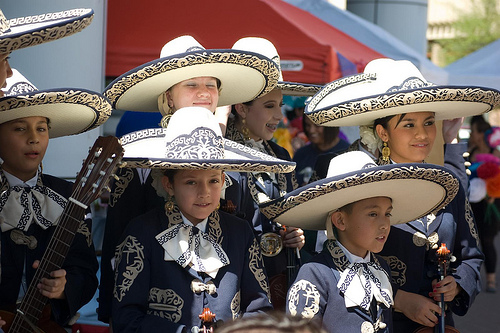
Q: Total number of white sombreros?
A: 7